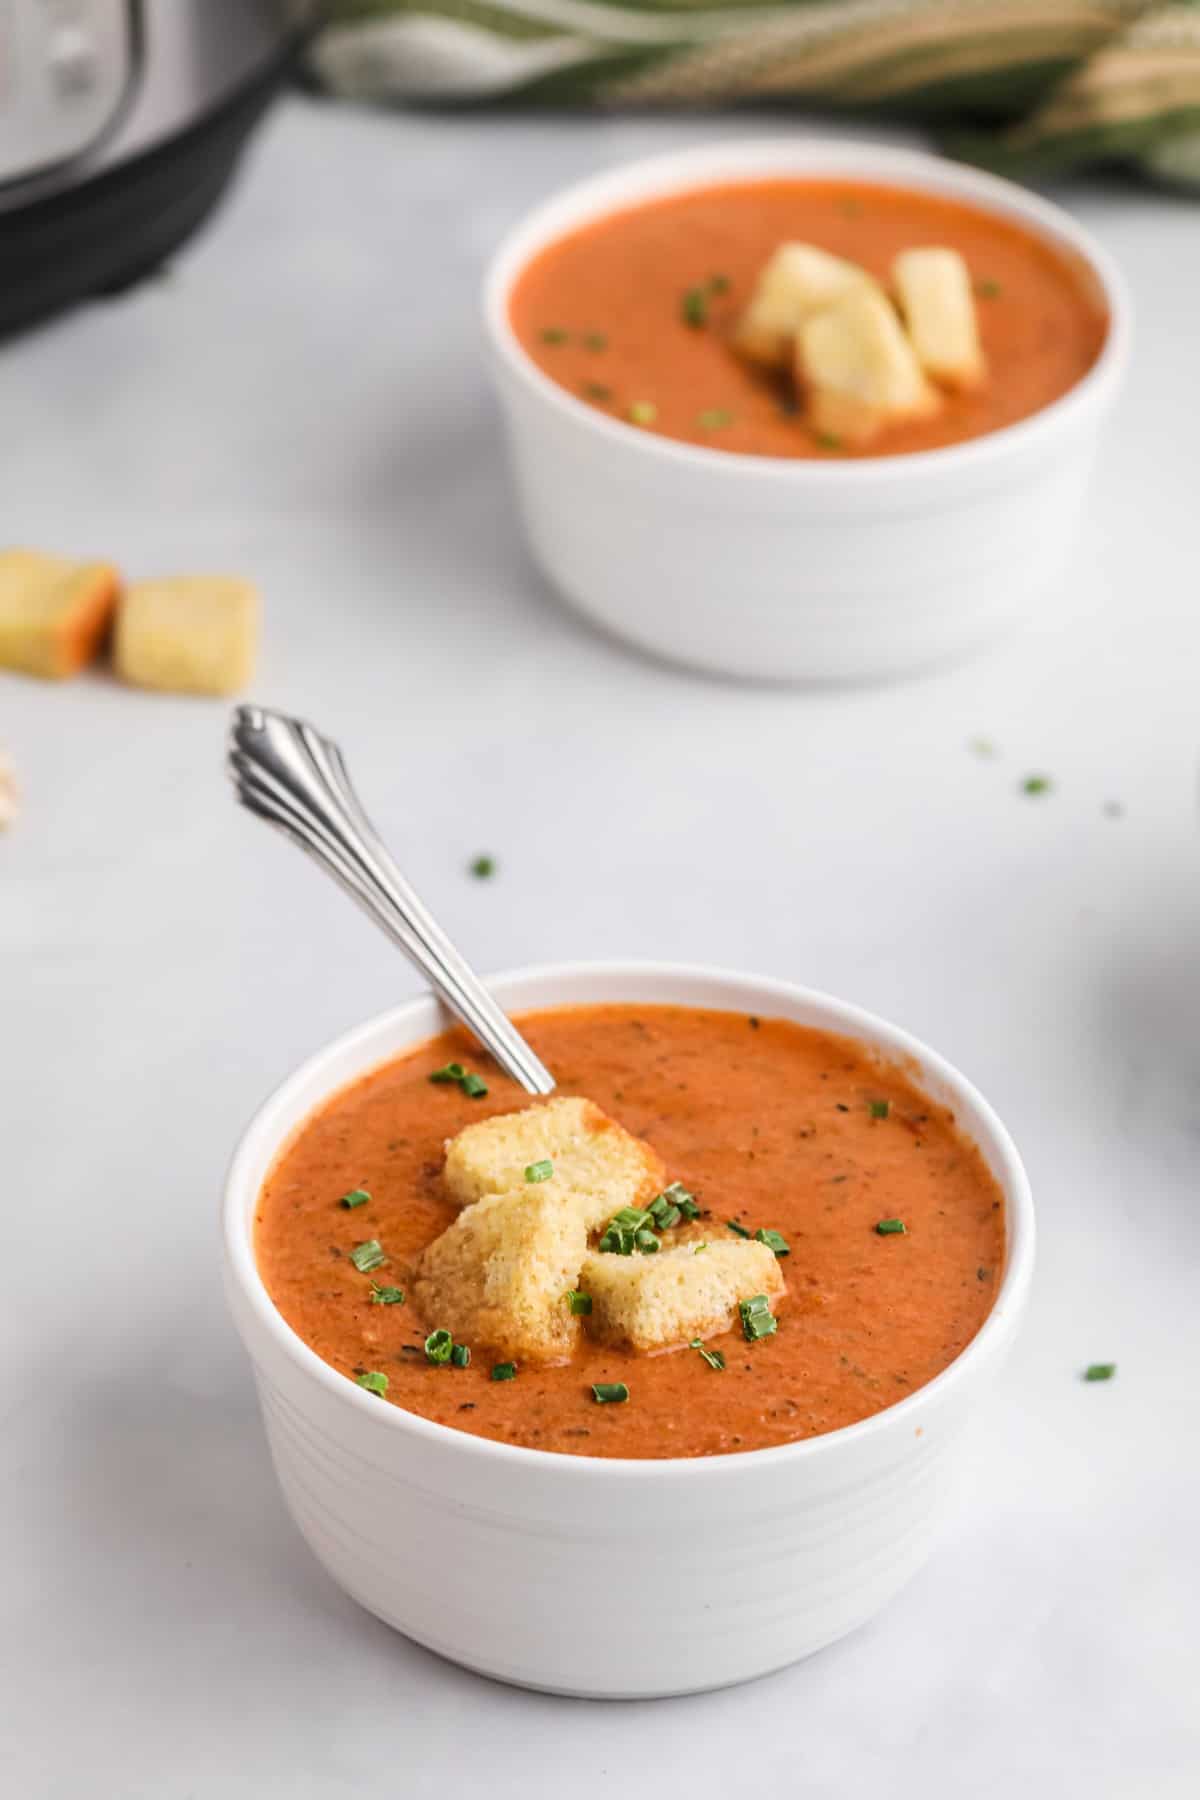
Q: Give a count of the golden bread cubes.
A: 8